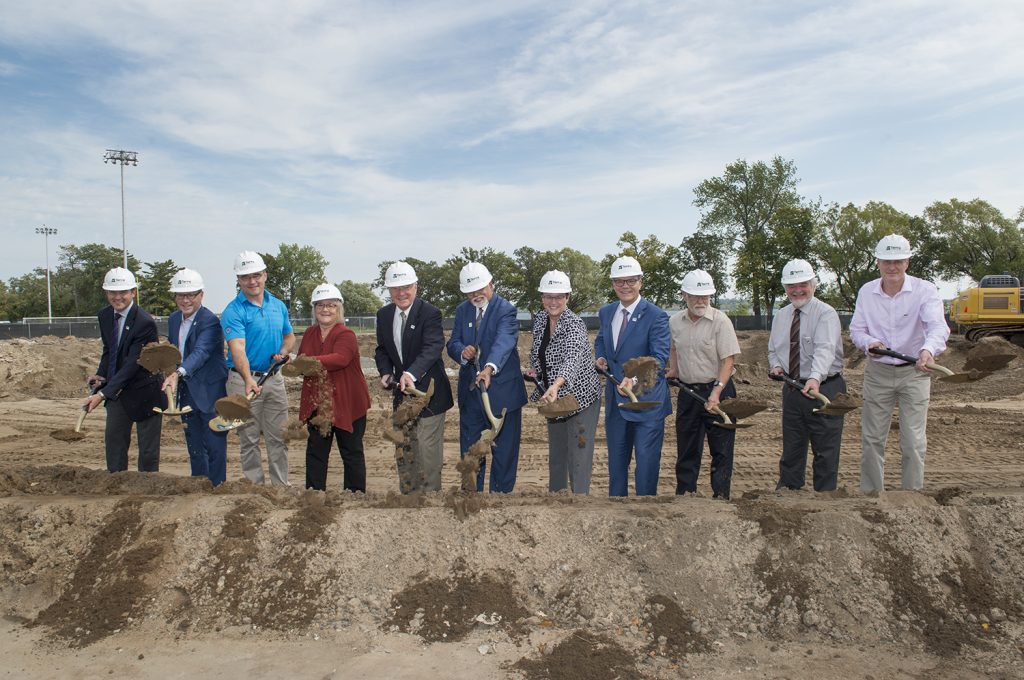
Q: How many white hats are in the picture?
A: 11